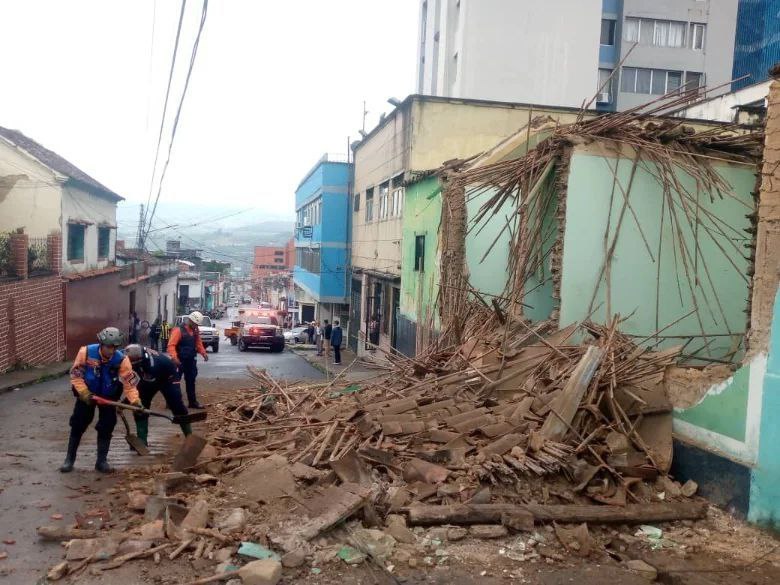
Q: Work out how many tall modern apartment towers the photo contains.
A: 1